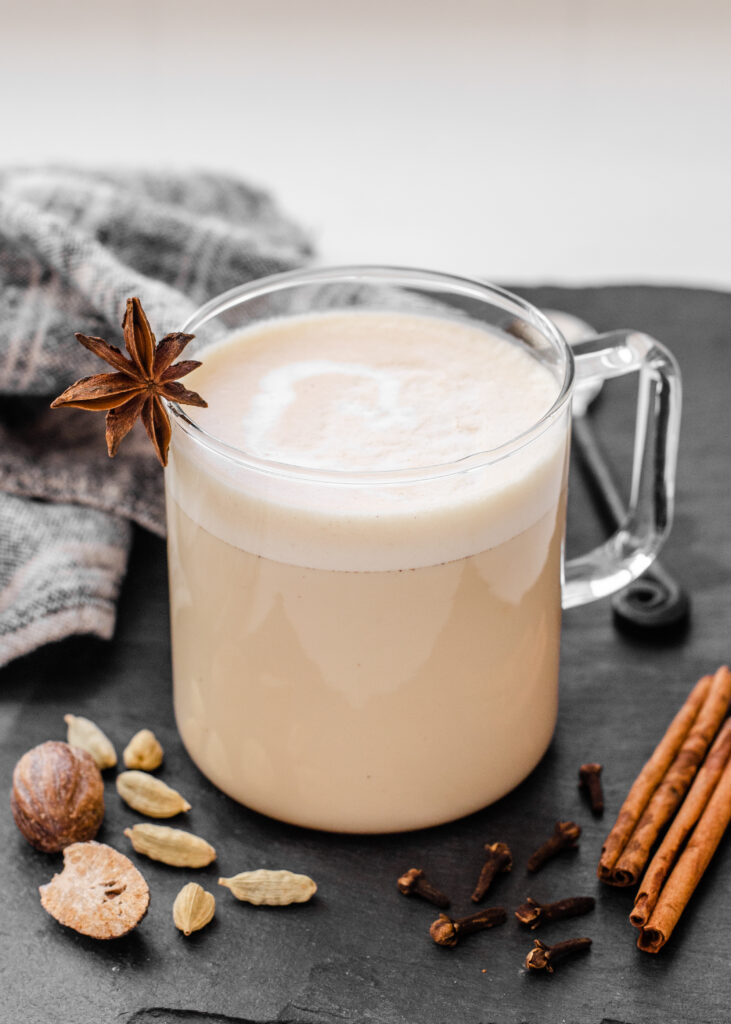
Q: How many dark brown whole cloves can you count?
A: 7